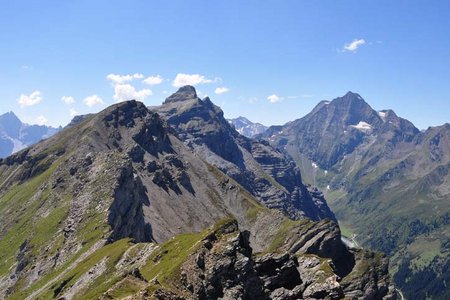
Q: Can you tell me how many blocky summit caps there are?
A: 1